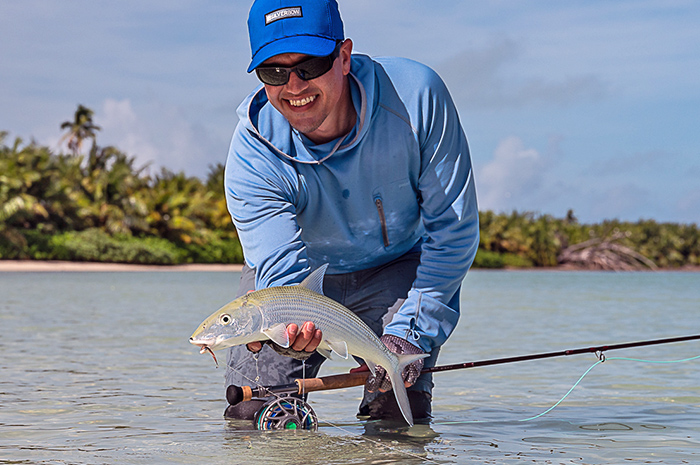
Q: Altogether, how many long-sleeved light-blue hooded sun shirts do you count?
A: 1